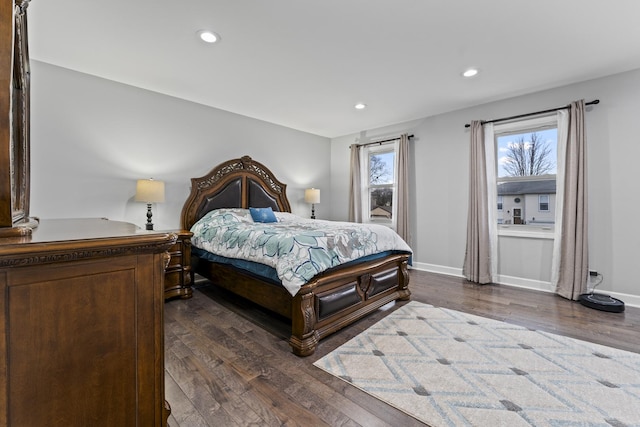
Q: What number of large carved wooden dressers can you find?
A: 1